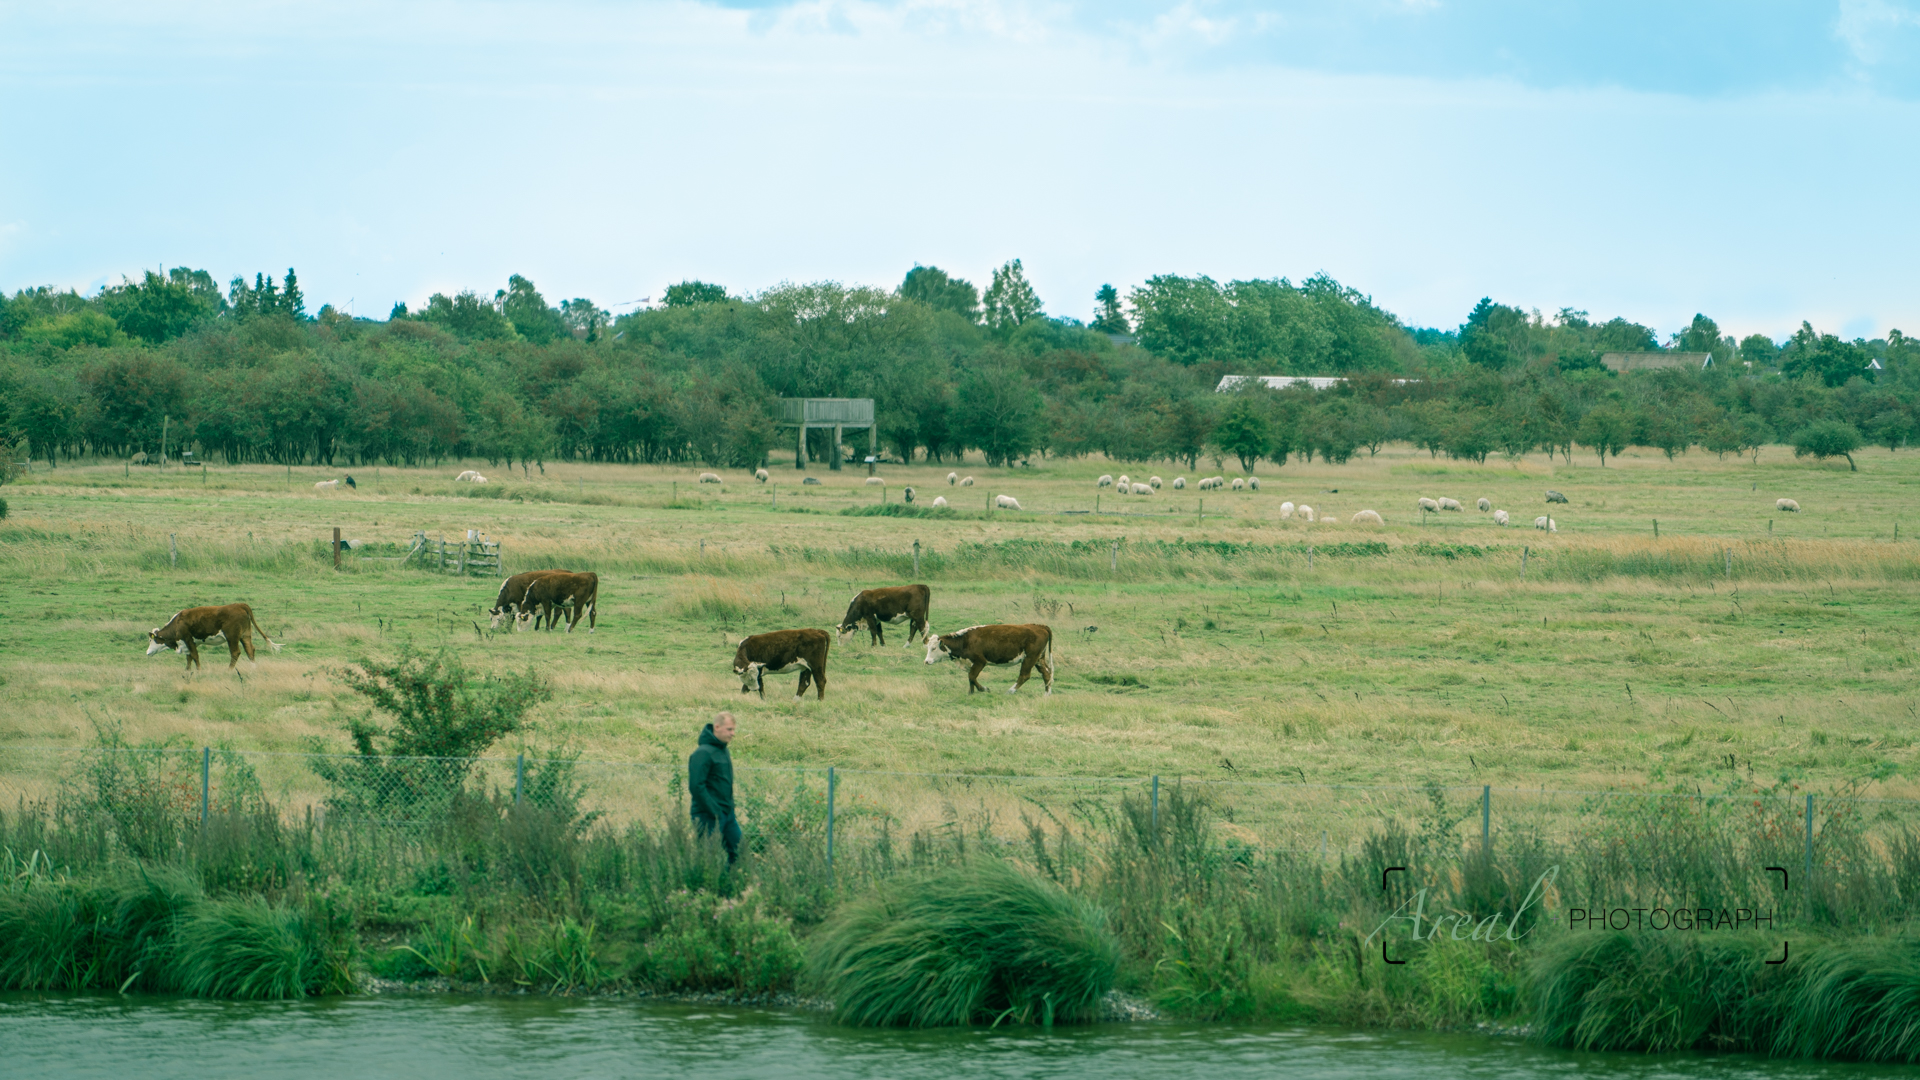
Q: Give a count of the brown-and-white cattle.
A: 6